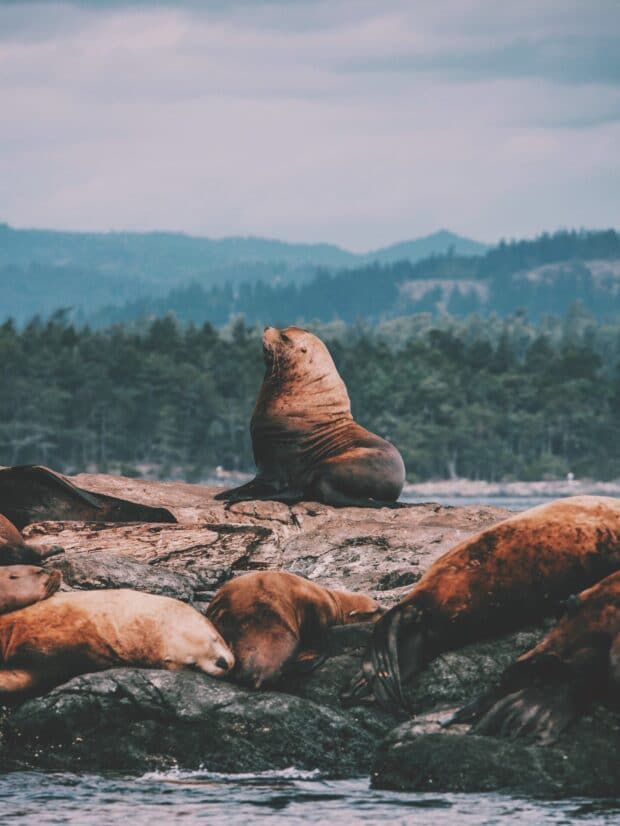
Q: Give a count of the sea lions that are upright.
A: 1